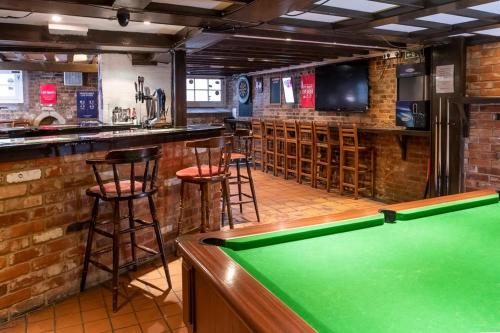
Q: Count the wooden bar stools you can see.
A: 10